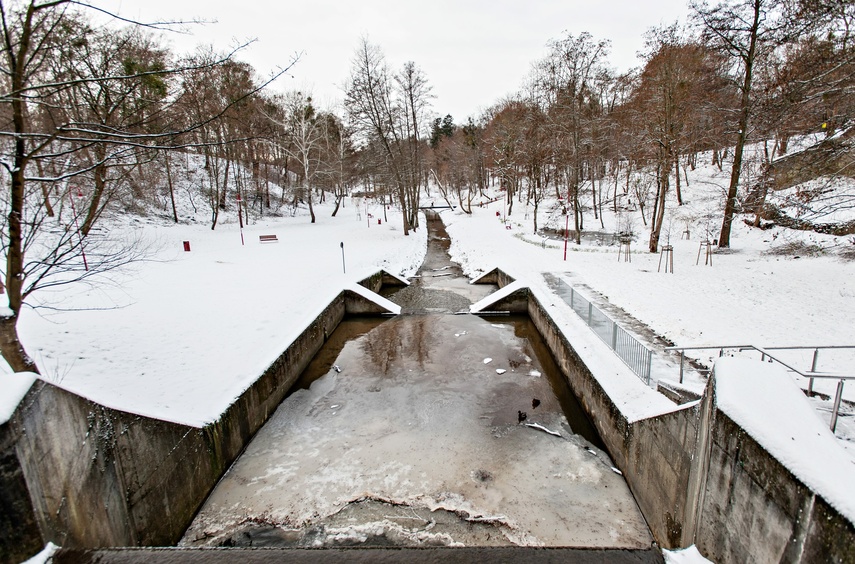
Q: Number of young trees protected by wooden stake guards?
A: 4